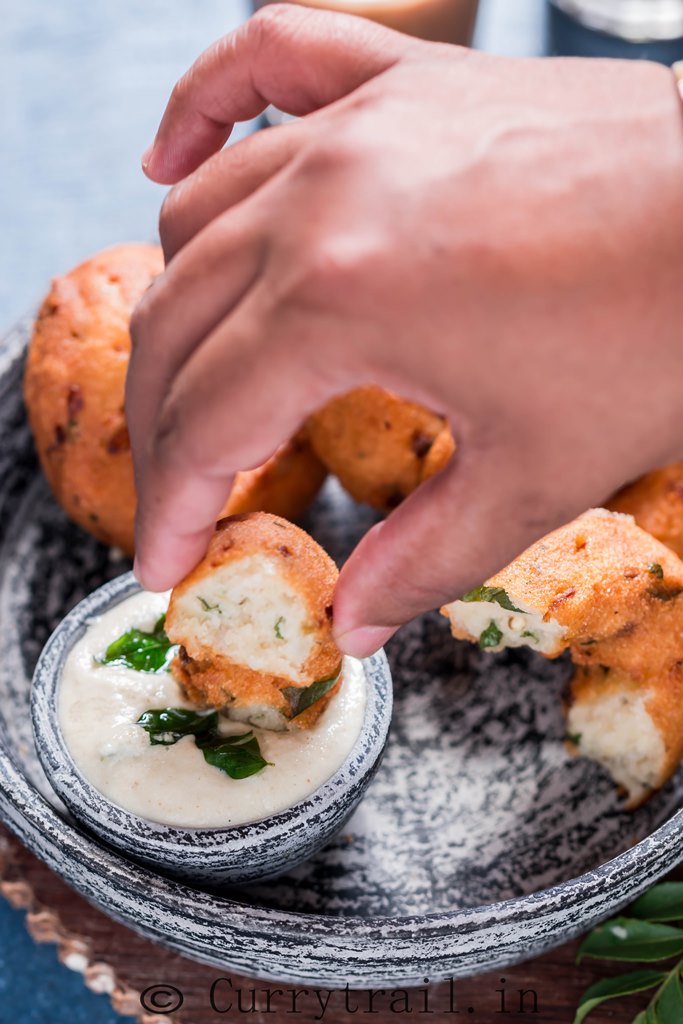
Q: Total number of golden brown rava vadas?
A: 5